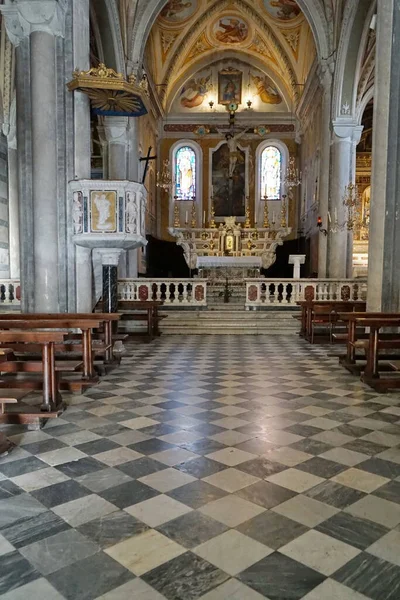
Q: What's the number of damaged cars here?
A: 0